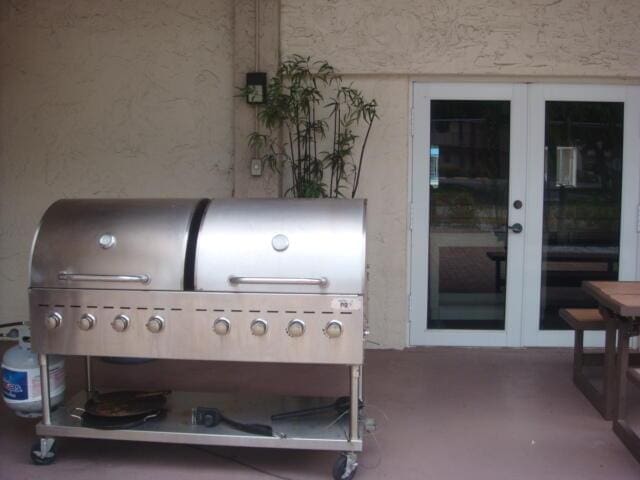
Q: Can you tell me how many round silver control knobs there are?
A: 8